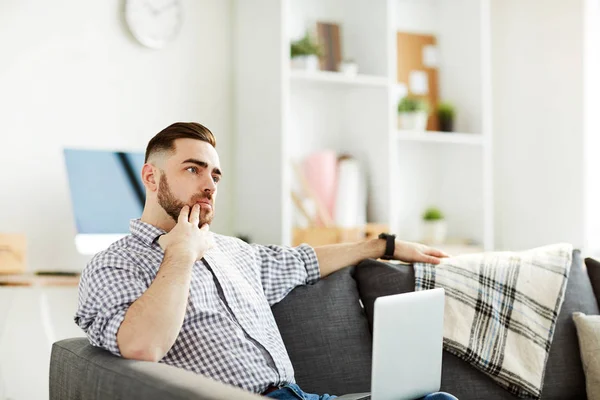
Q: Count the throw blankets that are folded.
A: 1